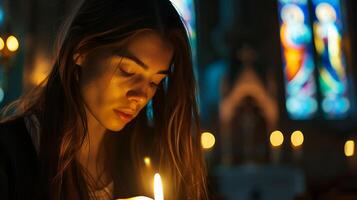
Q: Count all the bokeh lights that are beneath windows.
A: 4